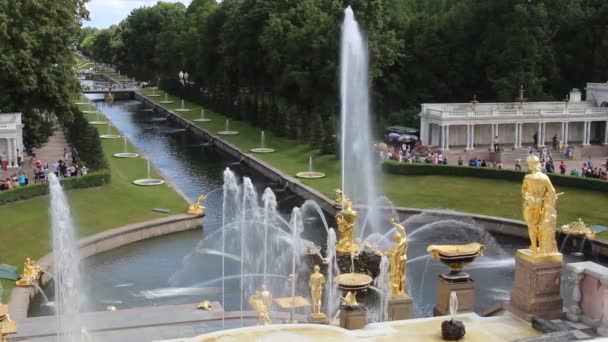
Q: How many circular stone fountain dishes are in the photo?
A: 13